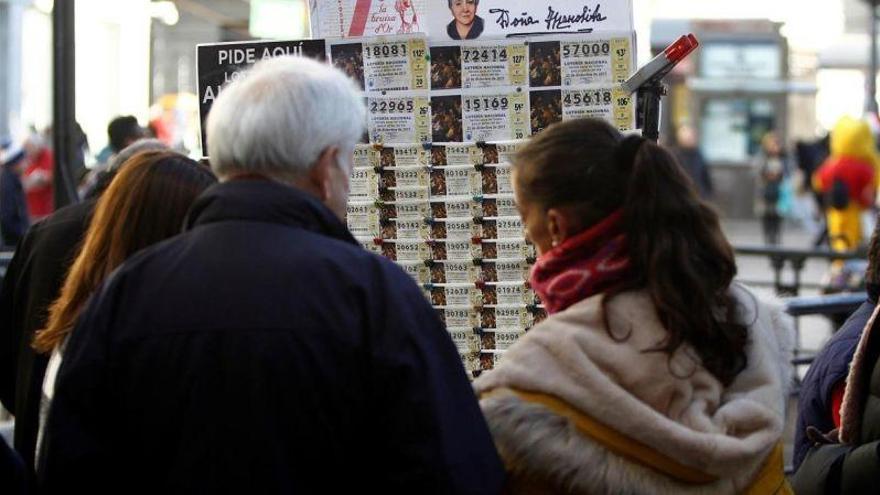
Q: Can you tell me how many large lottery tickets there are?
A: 6